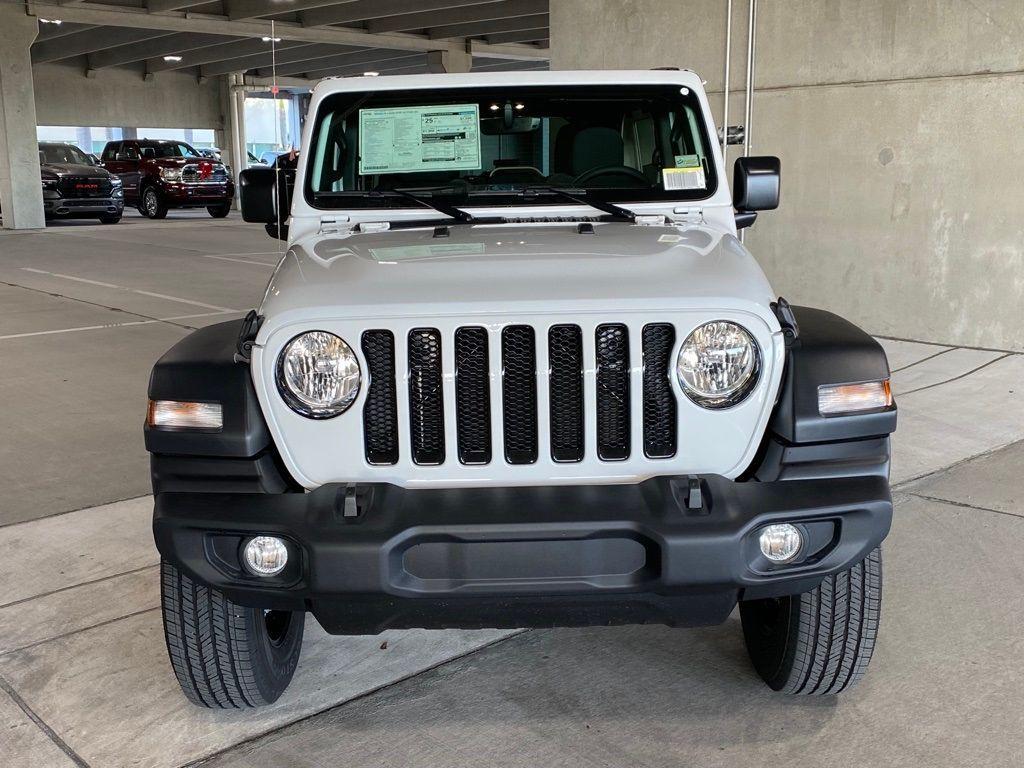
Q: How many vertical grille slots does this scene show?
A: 7